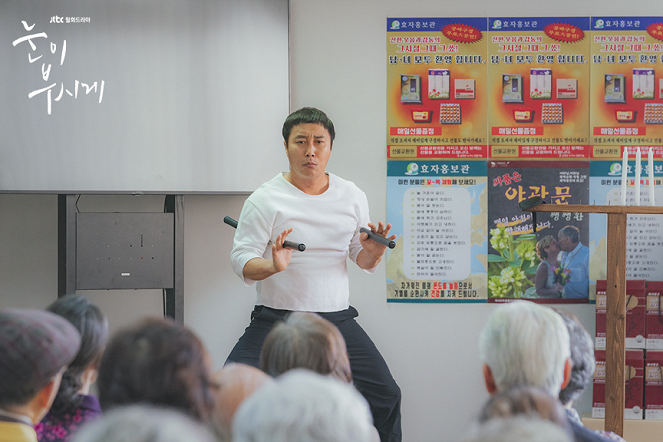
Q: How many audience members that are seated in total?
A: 11